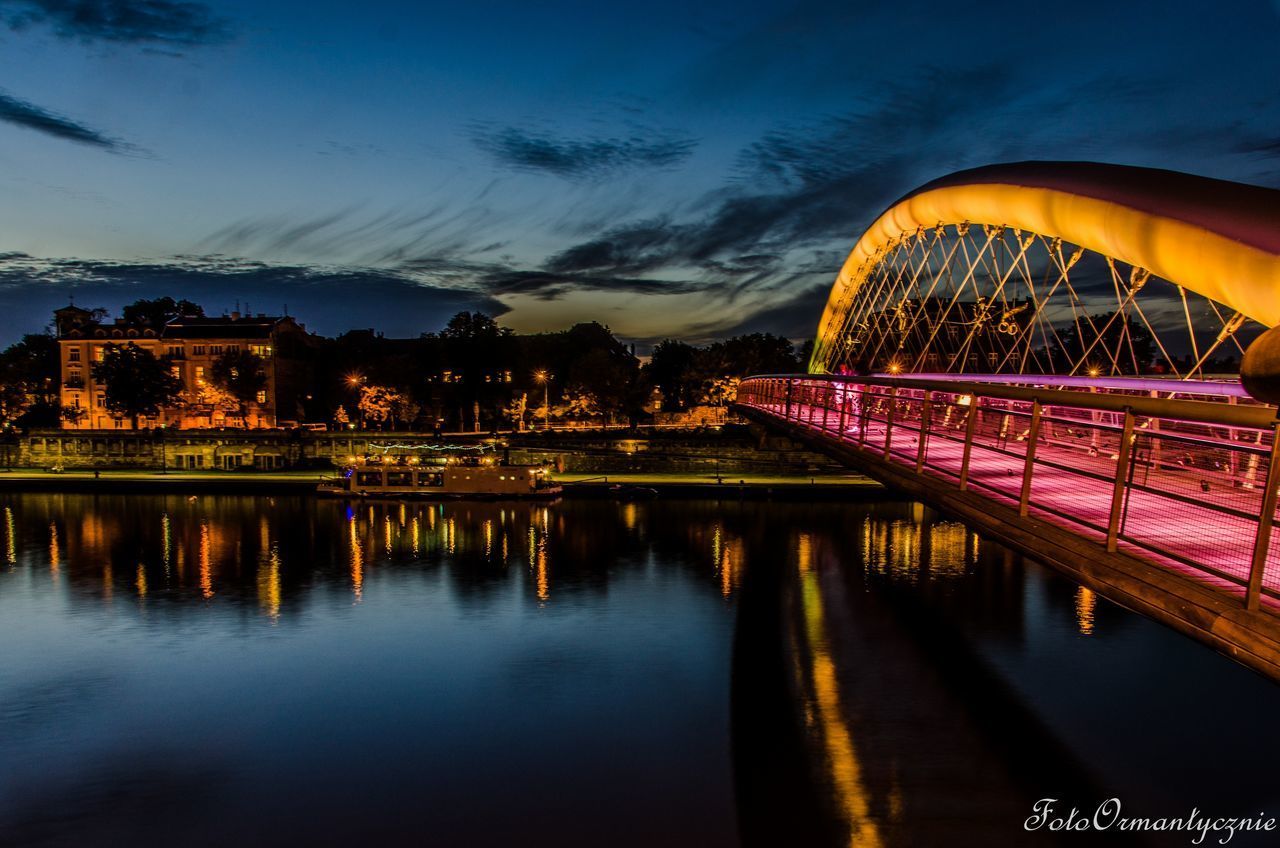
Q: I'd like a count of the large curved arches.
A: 1